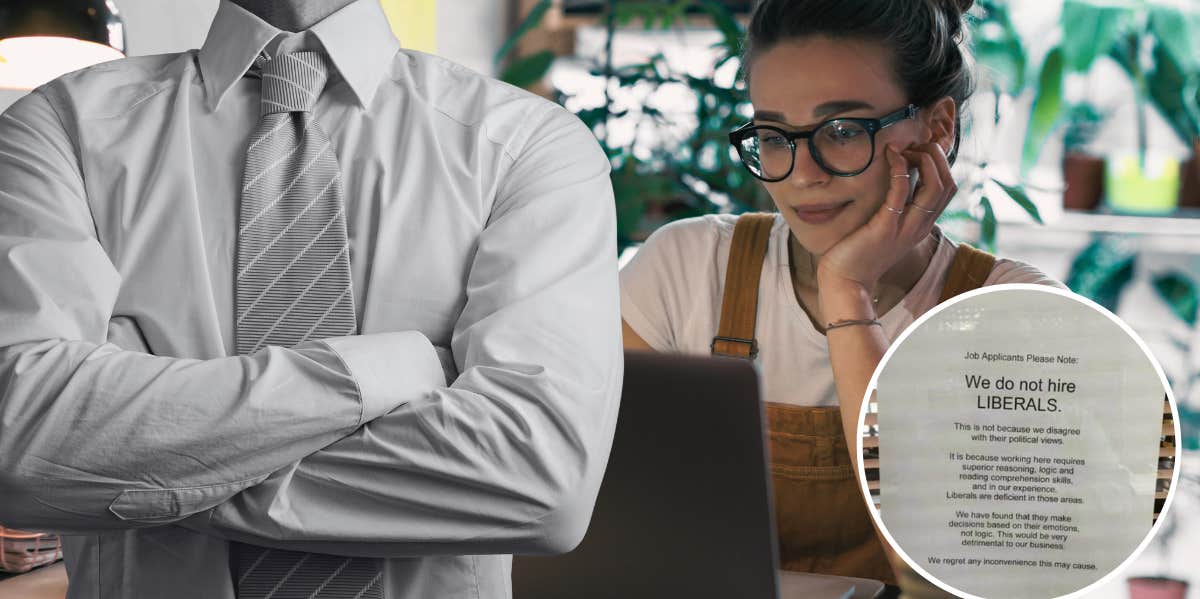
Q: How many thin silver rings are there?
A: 3